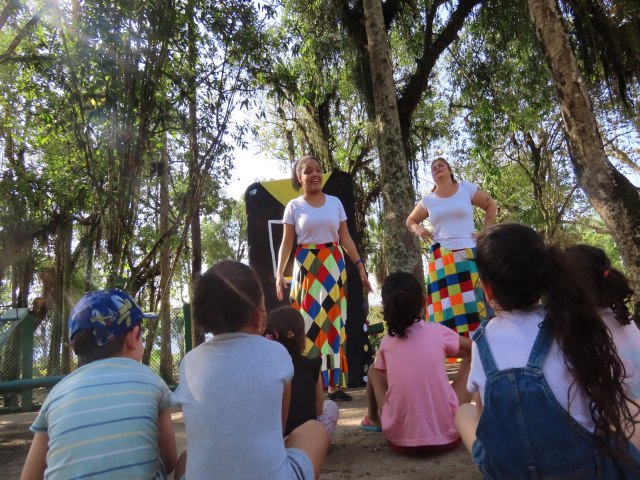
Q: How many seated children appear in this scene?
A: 6